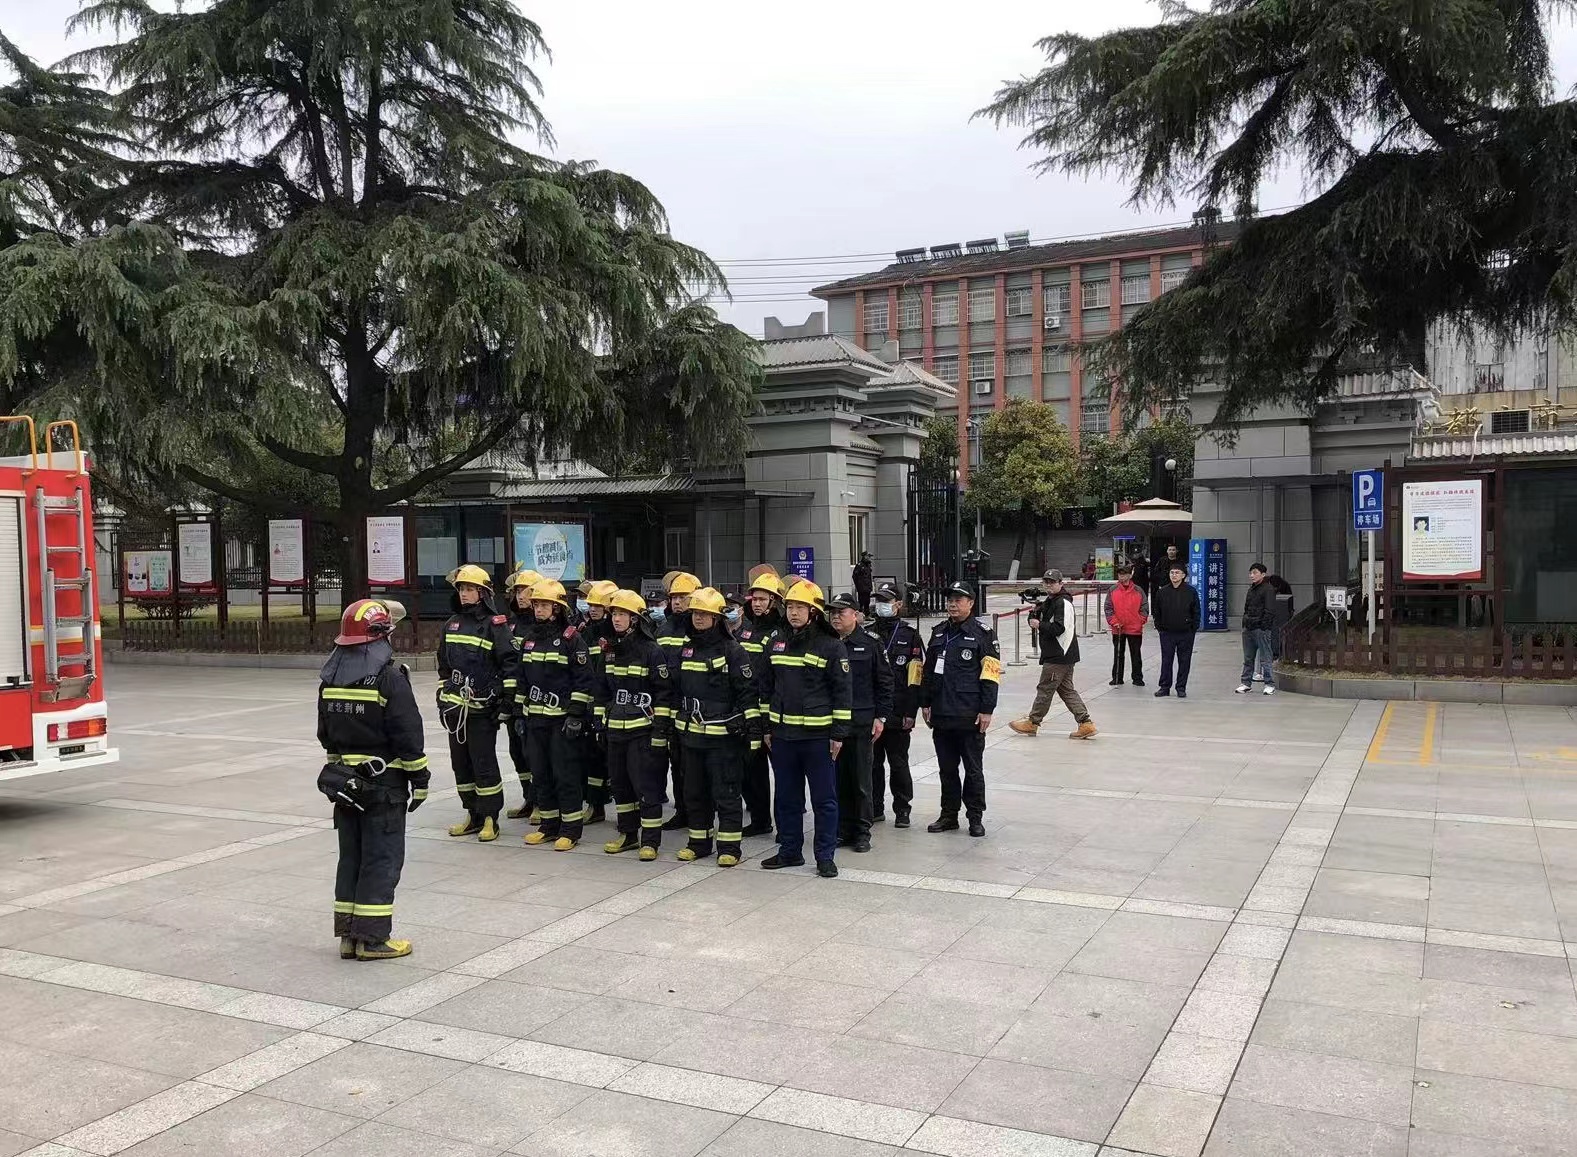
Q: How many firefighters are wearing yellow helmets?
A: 9